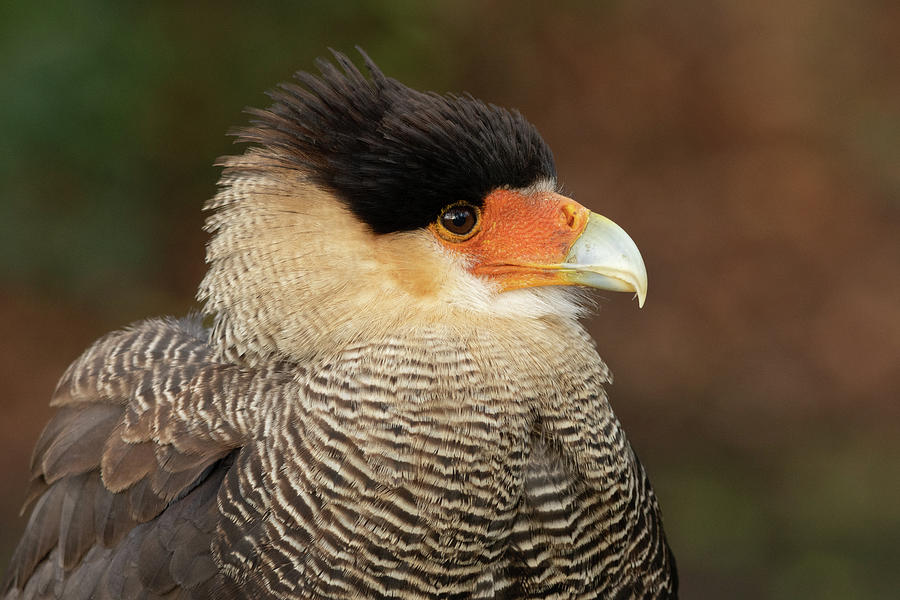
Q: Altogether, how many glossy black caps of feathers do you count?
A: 1